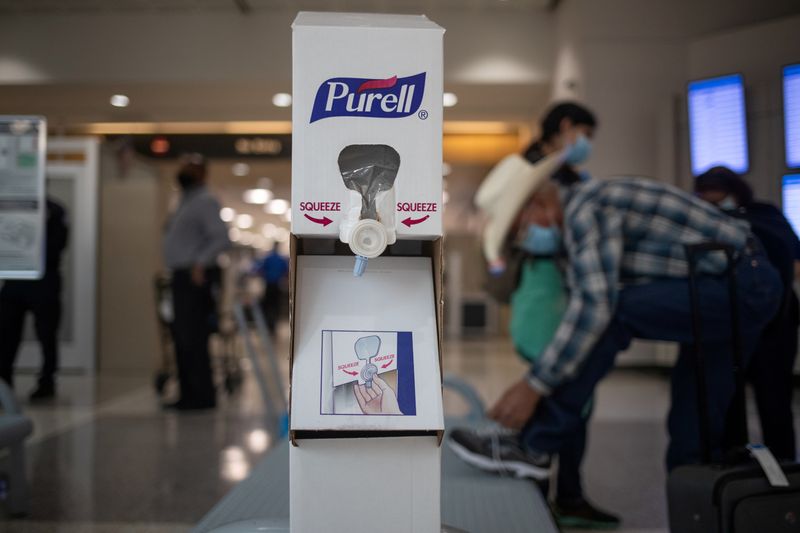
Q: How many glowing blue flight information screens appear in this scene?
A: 3